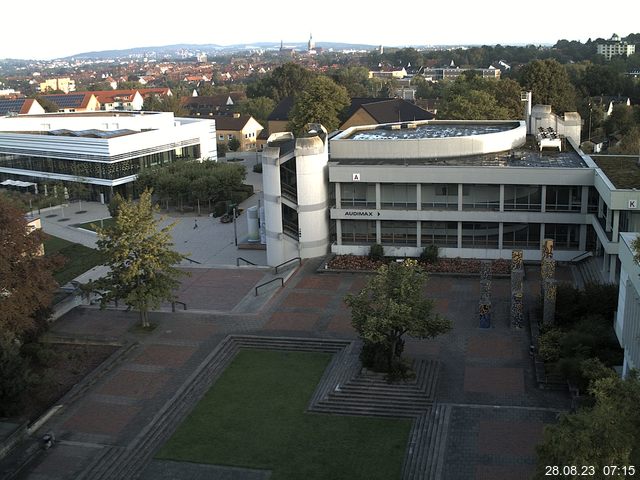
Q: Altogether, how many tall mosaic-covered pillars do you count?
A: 3